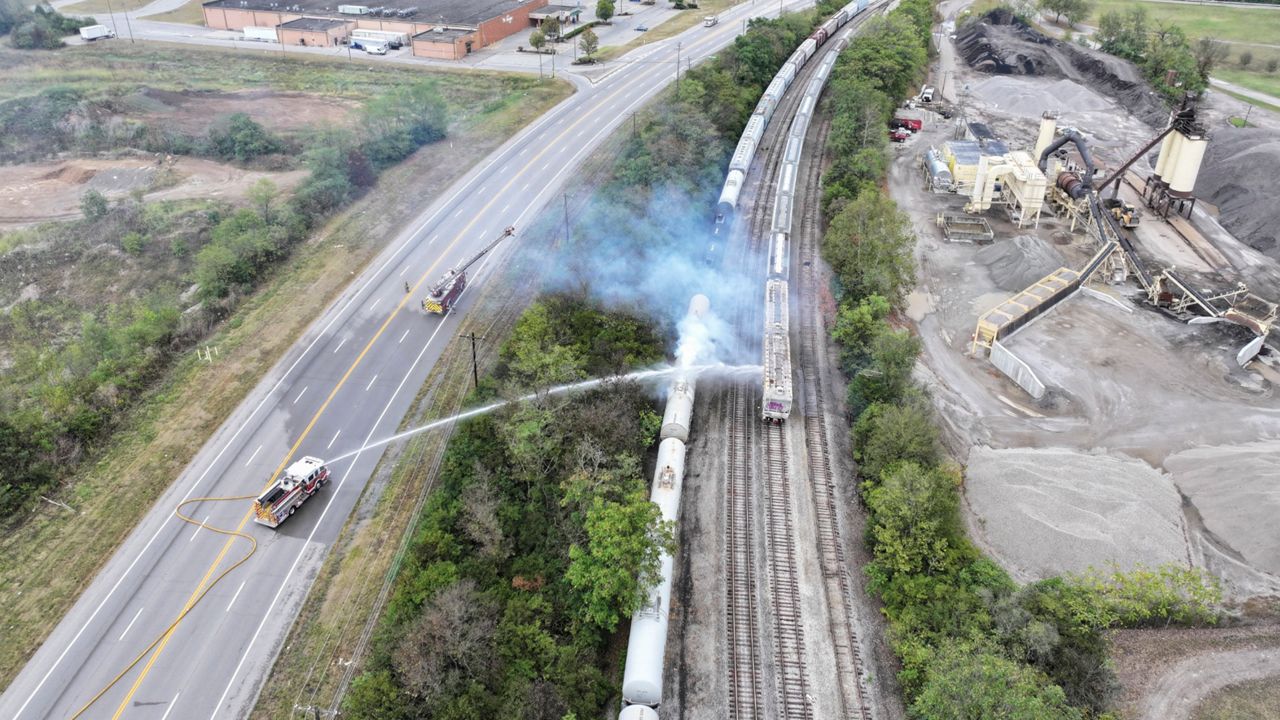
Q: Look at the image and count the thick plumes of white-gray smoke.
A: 1